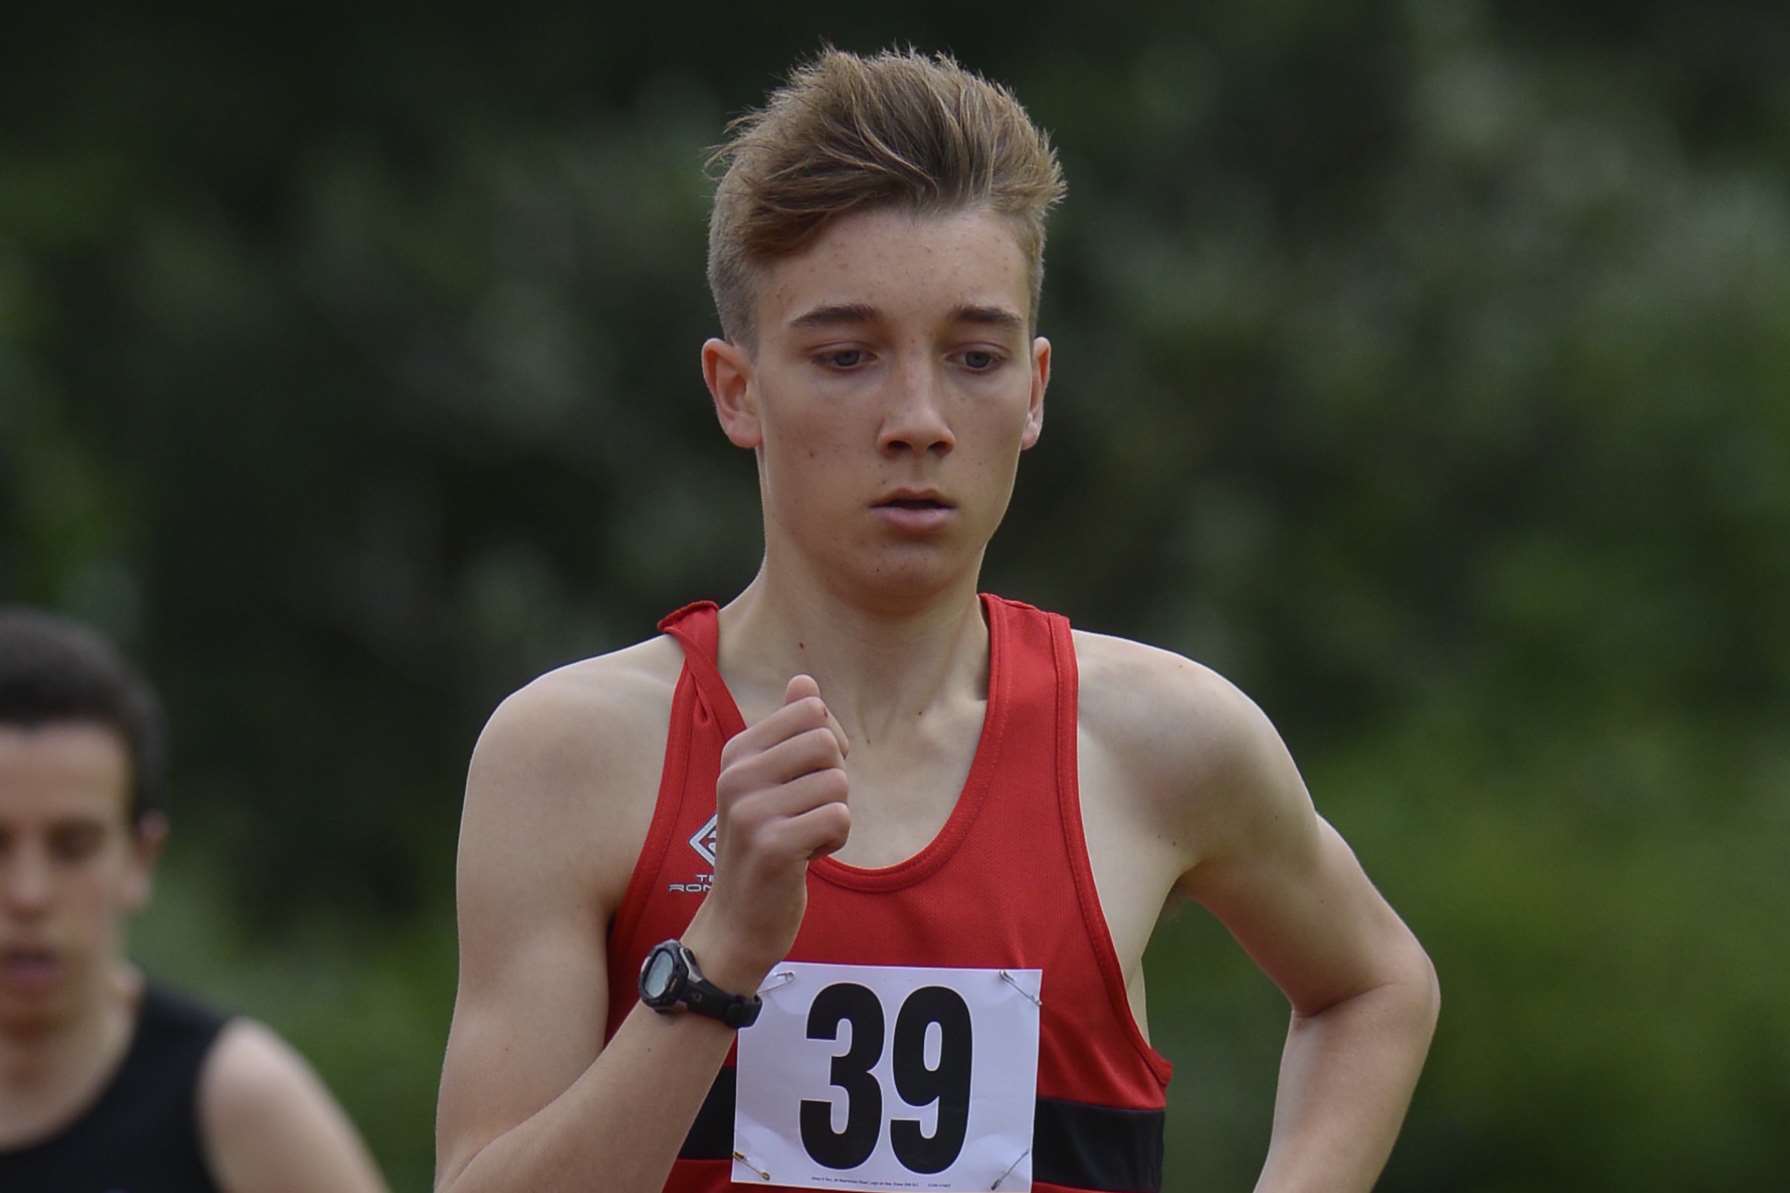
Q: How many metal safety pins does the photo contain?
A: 4